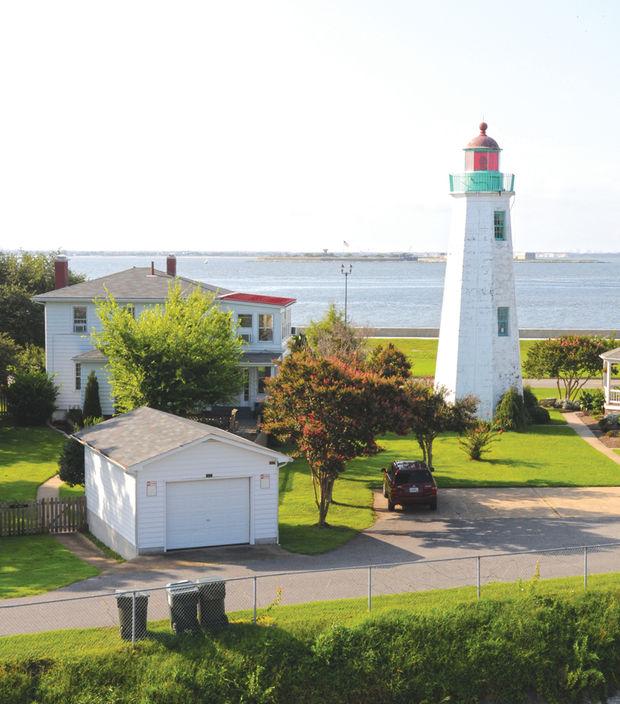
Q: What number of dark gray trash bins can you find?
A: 3